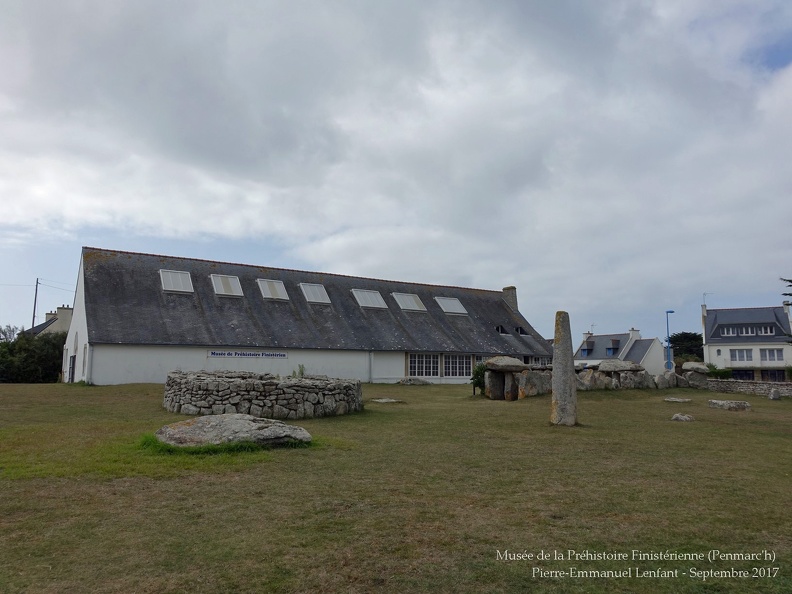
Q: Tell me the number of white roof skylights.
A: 7